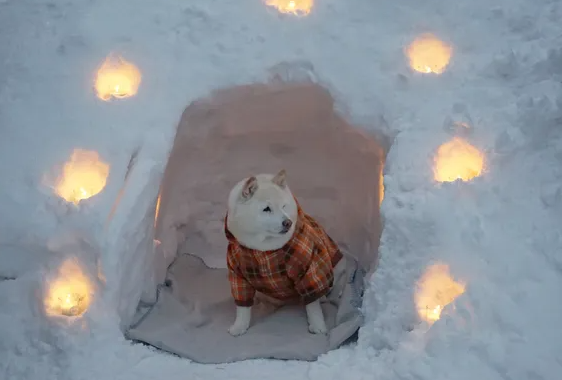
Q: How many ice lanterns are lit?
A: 7